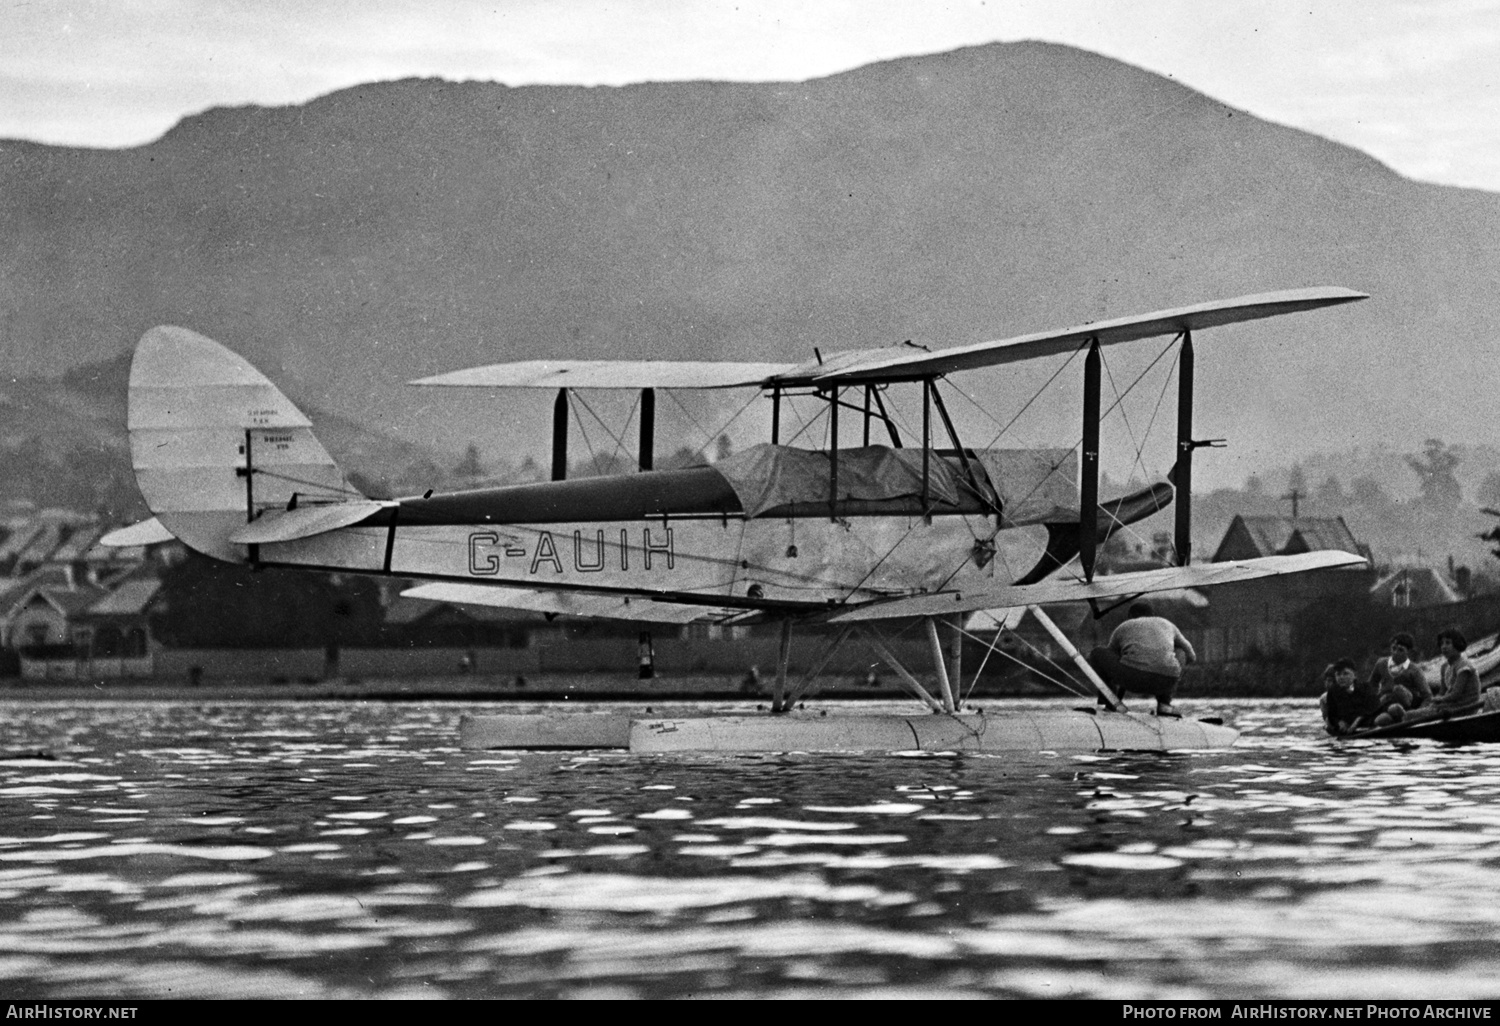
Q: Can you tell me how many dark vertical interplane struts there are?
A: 4